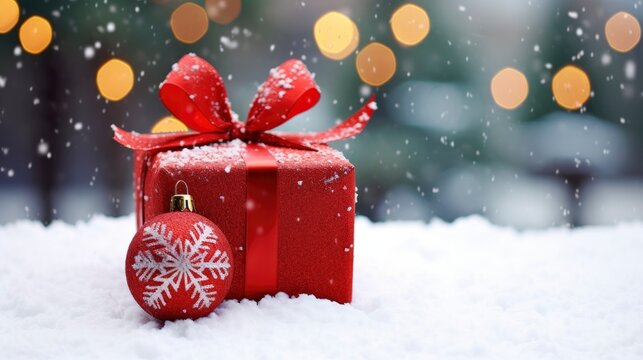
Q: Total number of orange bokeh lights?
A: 12